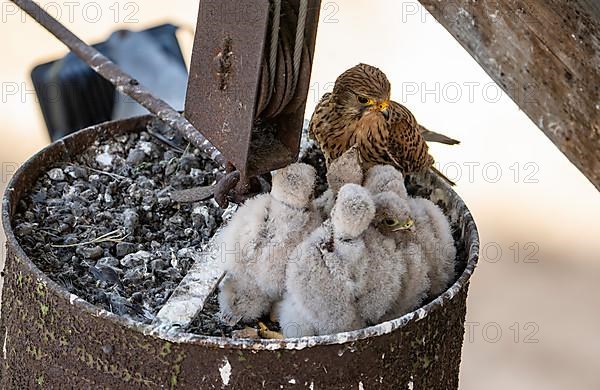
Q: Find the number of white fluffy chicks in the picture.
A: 5